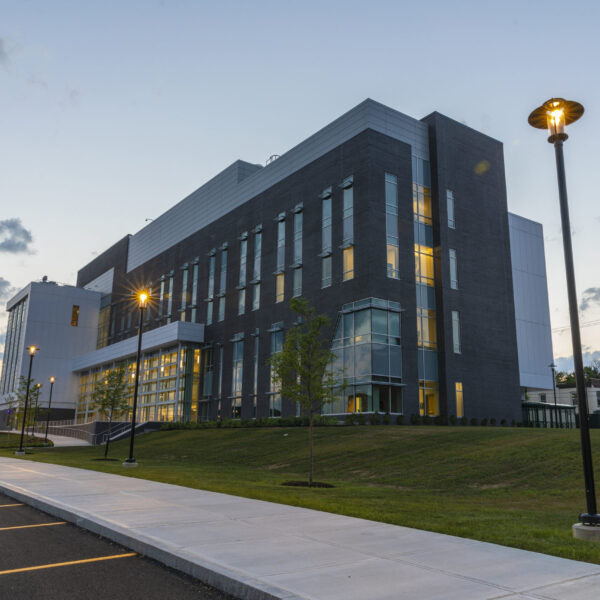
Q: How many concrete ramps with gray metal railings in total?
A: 1